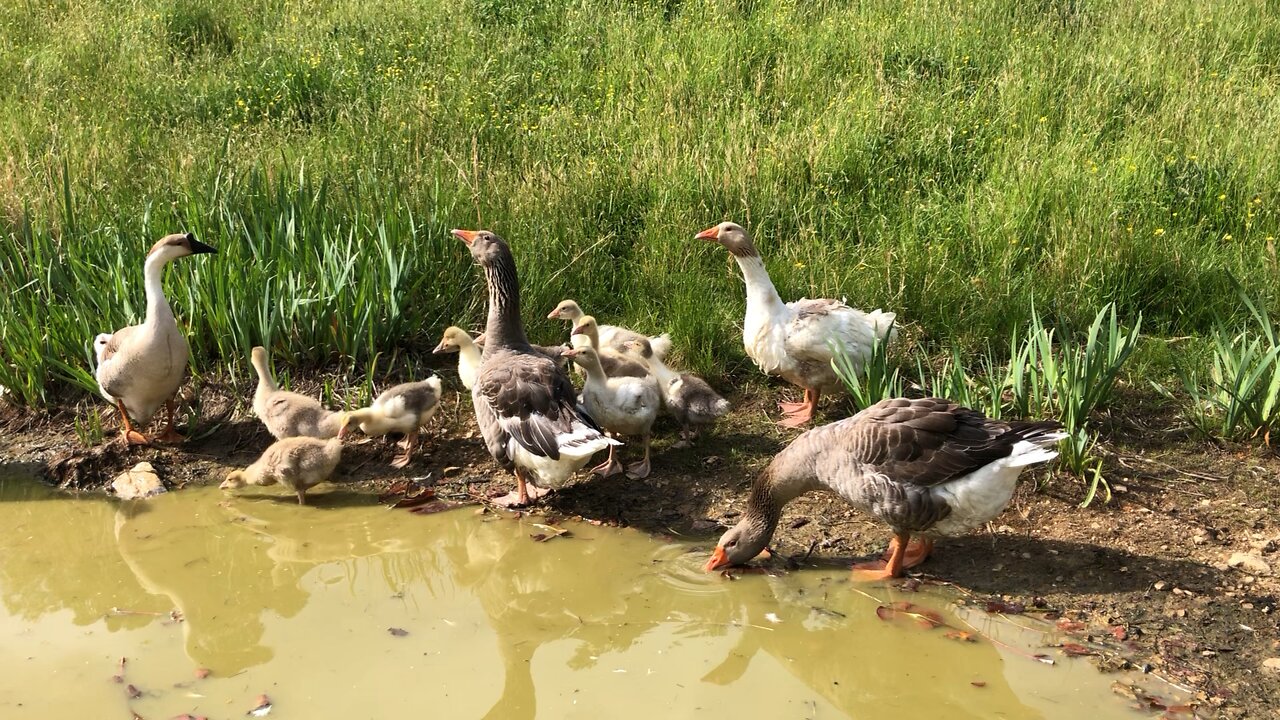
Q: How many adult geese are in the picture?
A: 4